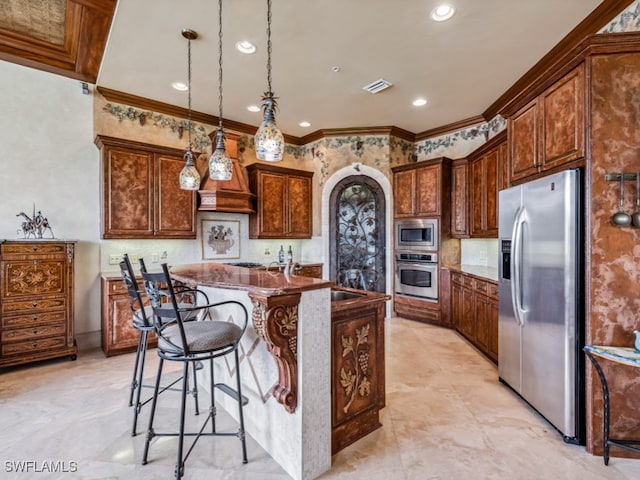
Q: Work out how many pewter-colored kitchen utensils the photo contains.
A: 2